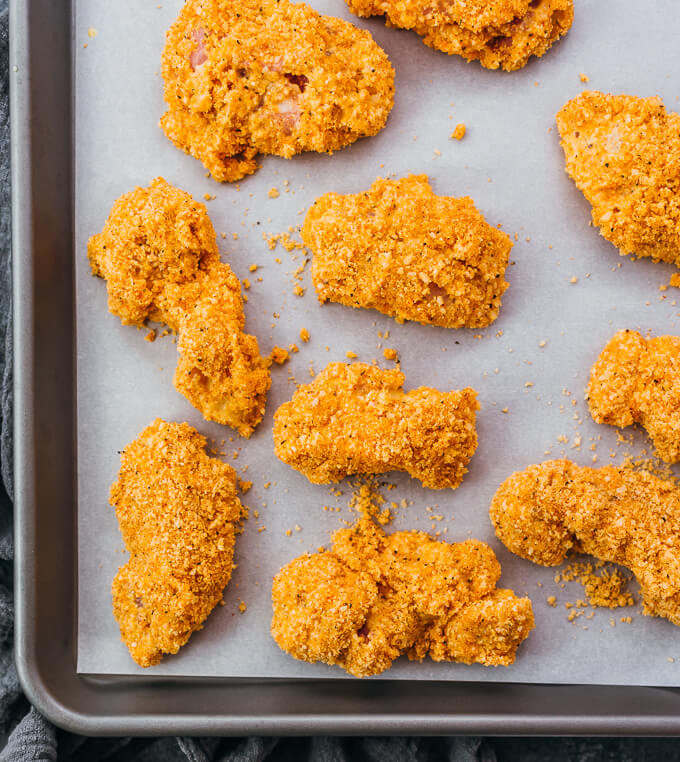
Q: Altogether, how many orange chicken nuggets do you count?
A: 10